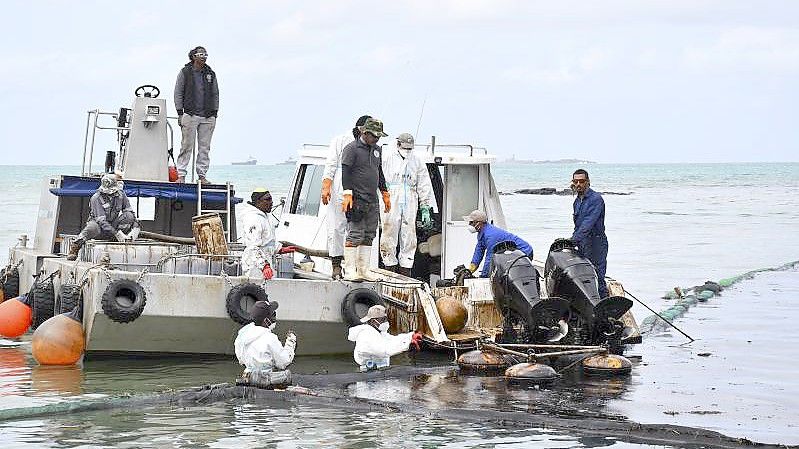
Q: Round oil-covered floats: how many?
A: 3